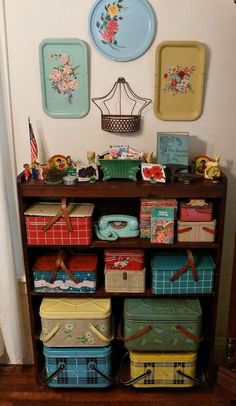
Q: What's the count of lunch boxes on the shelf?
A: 11